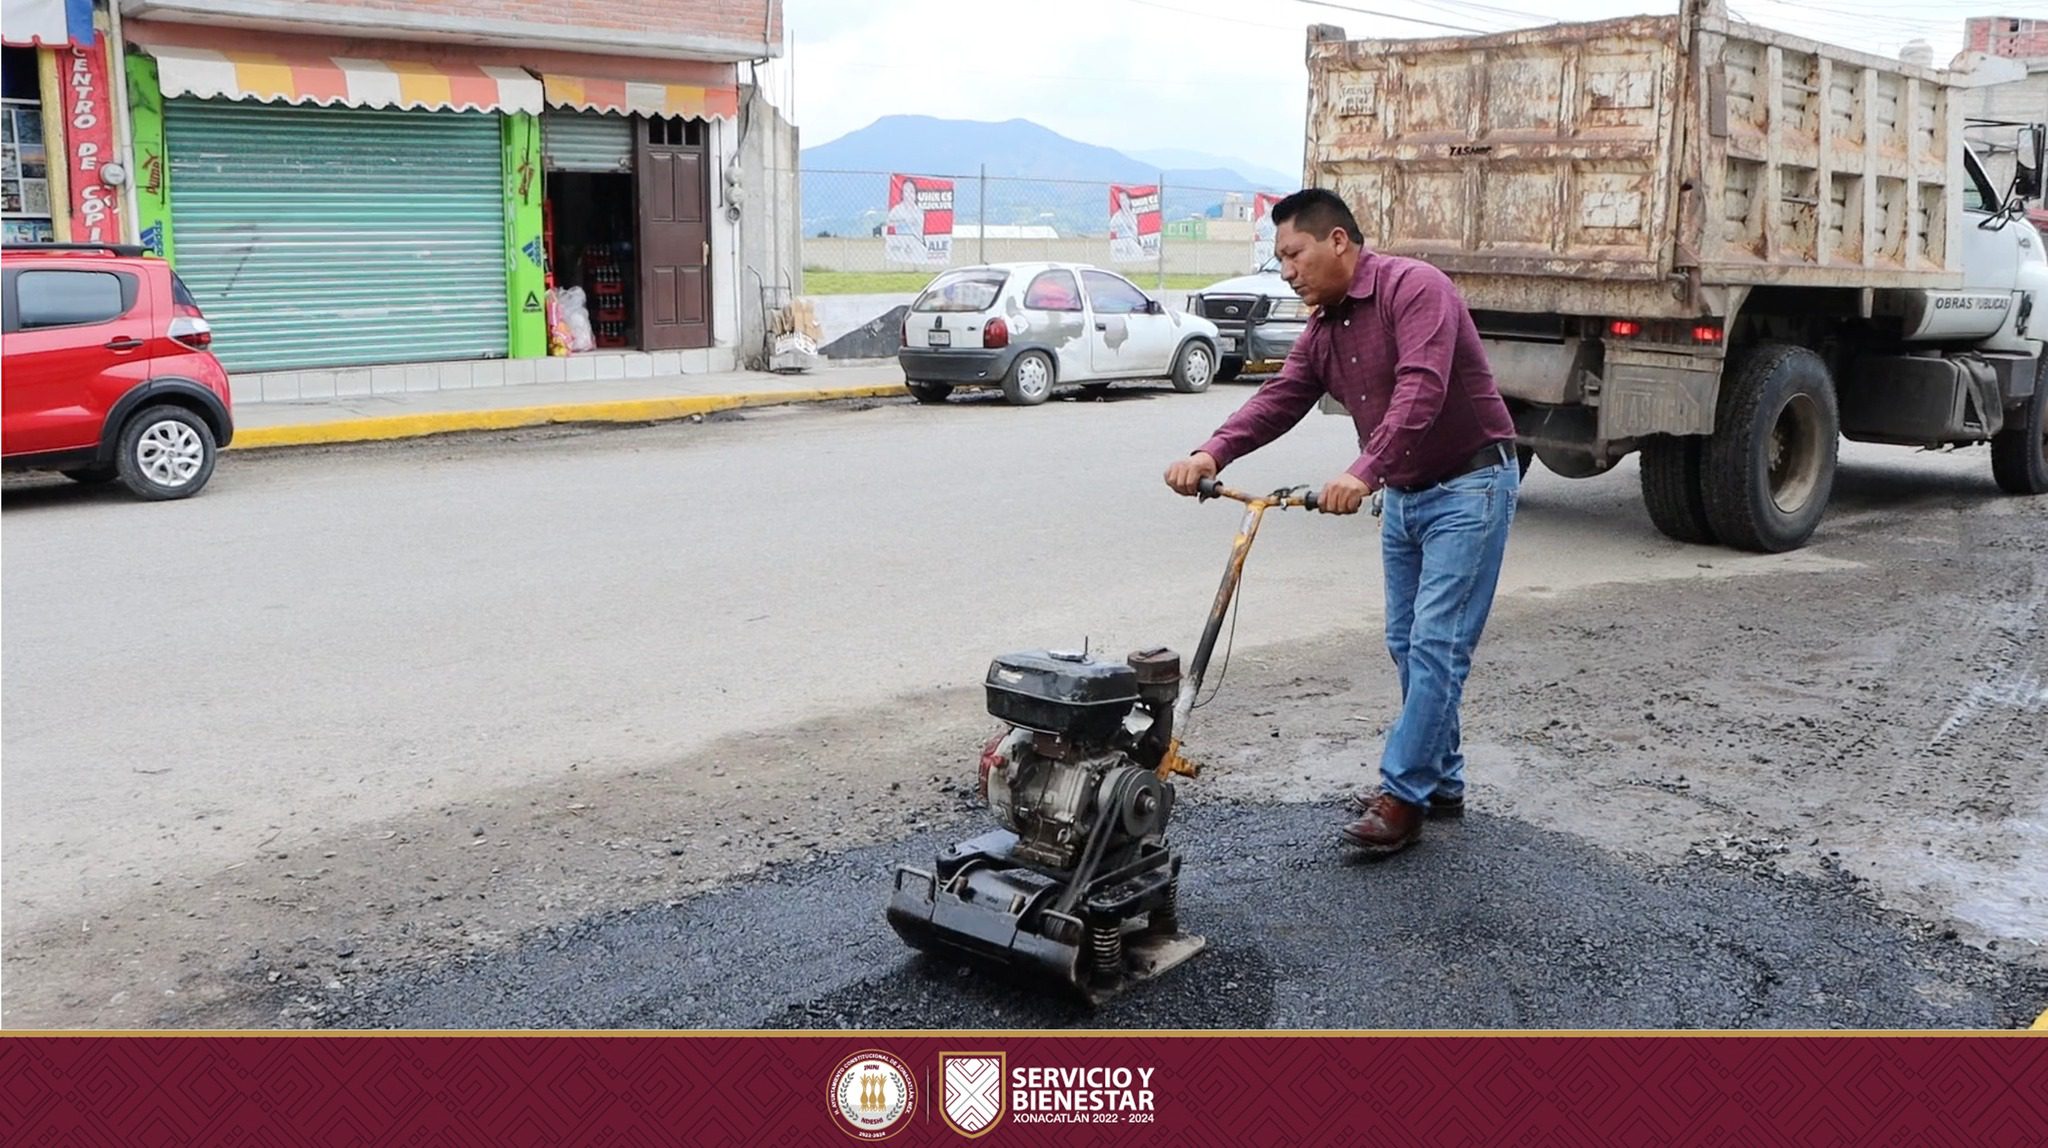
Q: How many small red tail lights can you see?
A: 2